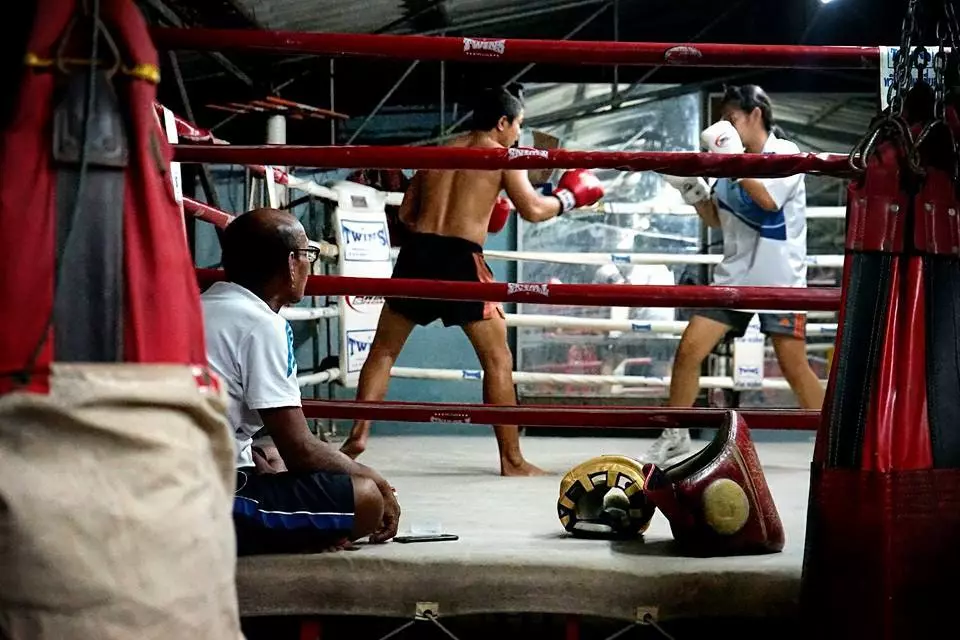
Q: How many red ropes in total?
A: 4